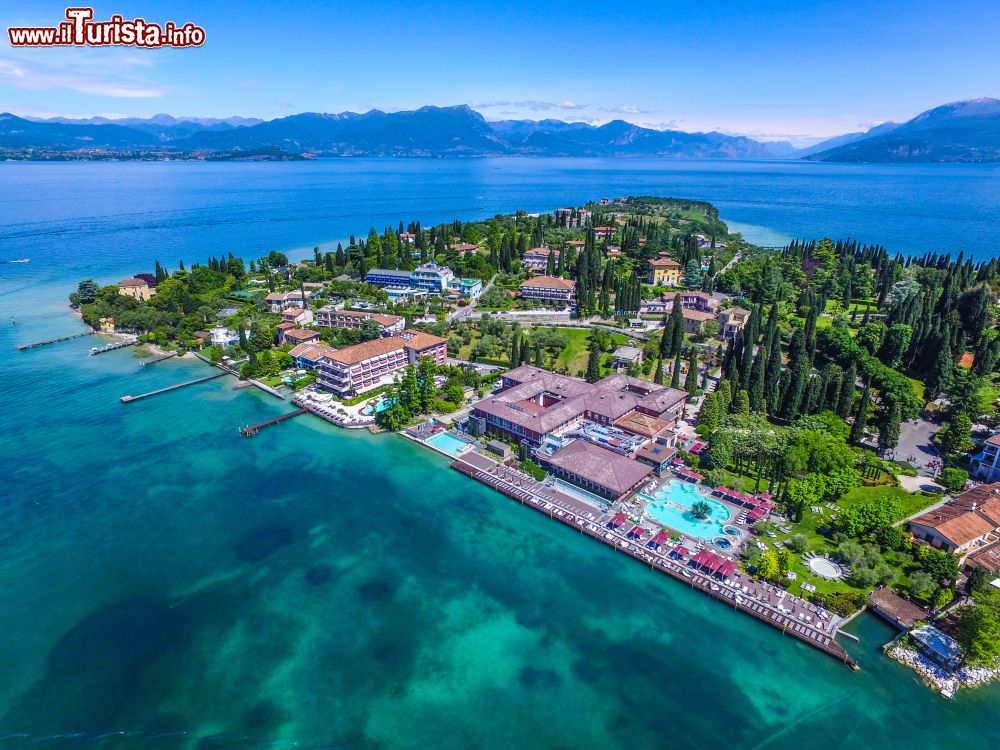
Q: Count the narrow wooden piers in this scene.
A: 5